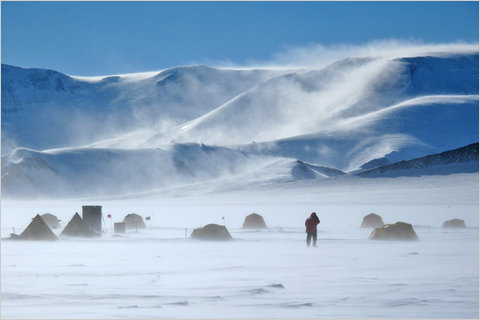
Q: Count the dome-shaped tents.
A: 7